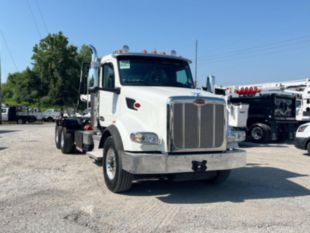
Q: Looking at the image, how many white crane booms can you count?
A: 1